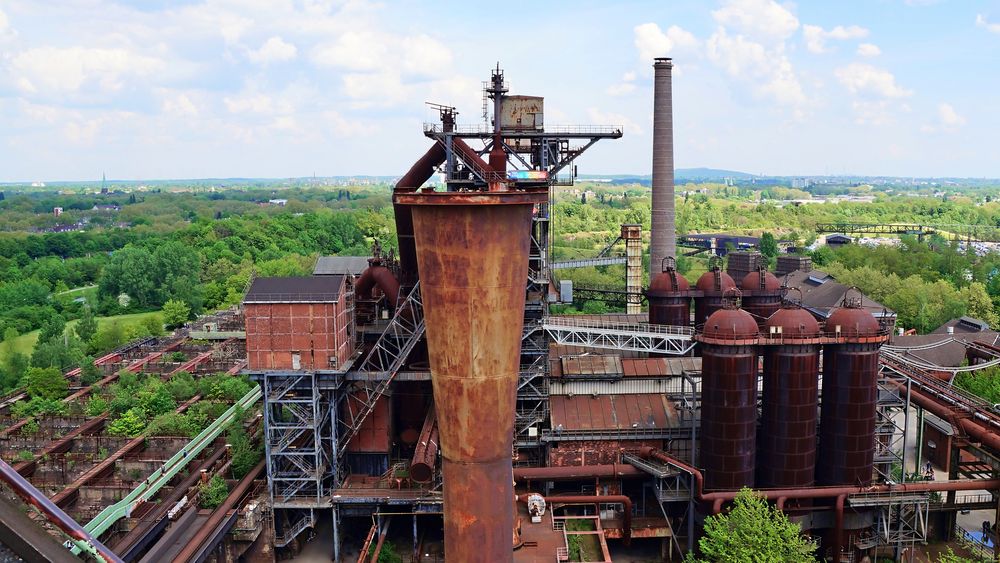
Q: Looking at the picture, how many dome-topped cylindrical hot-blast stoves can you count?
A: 6